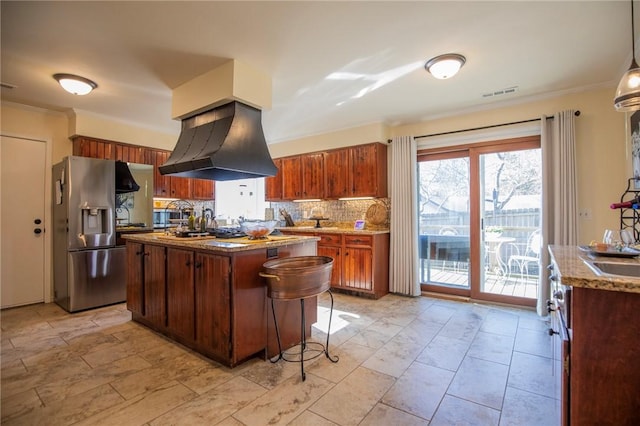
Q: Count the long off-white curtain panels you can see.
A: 2